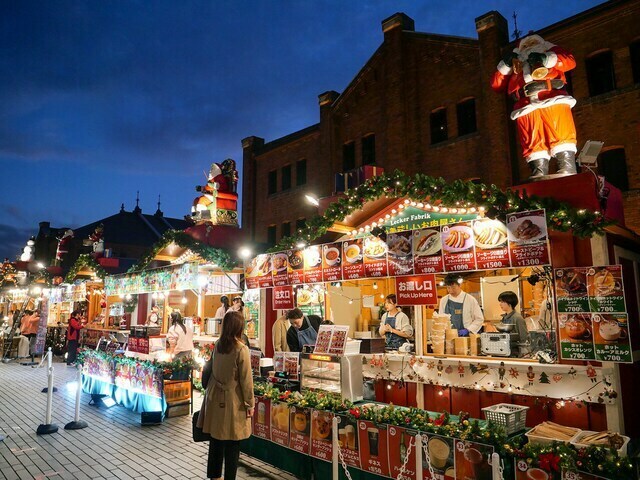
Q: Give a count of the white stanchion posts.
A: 6